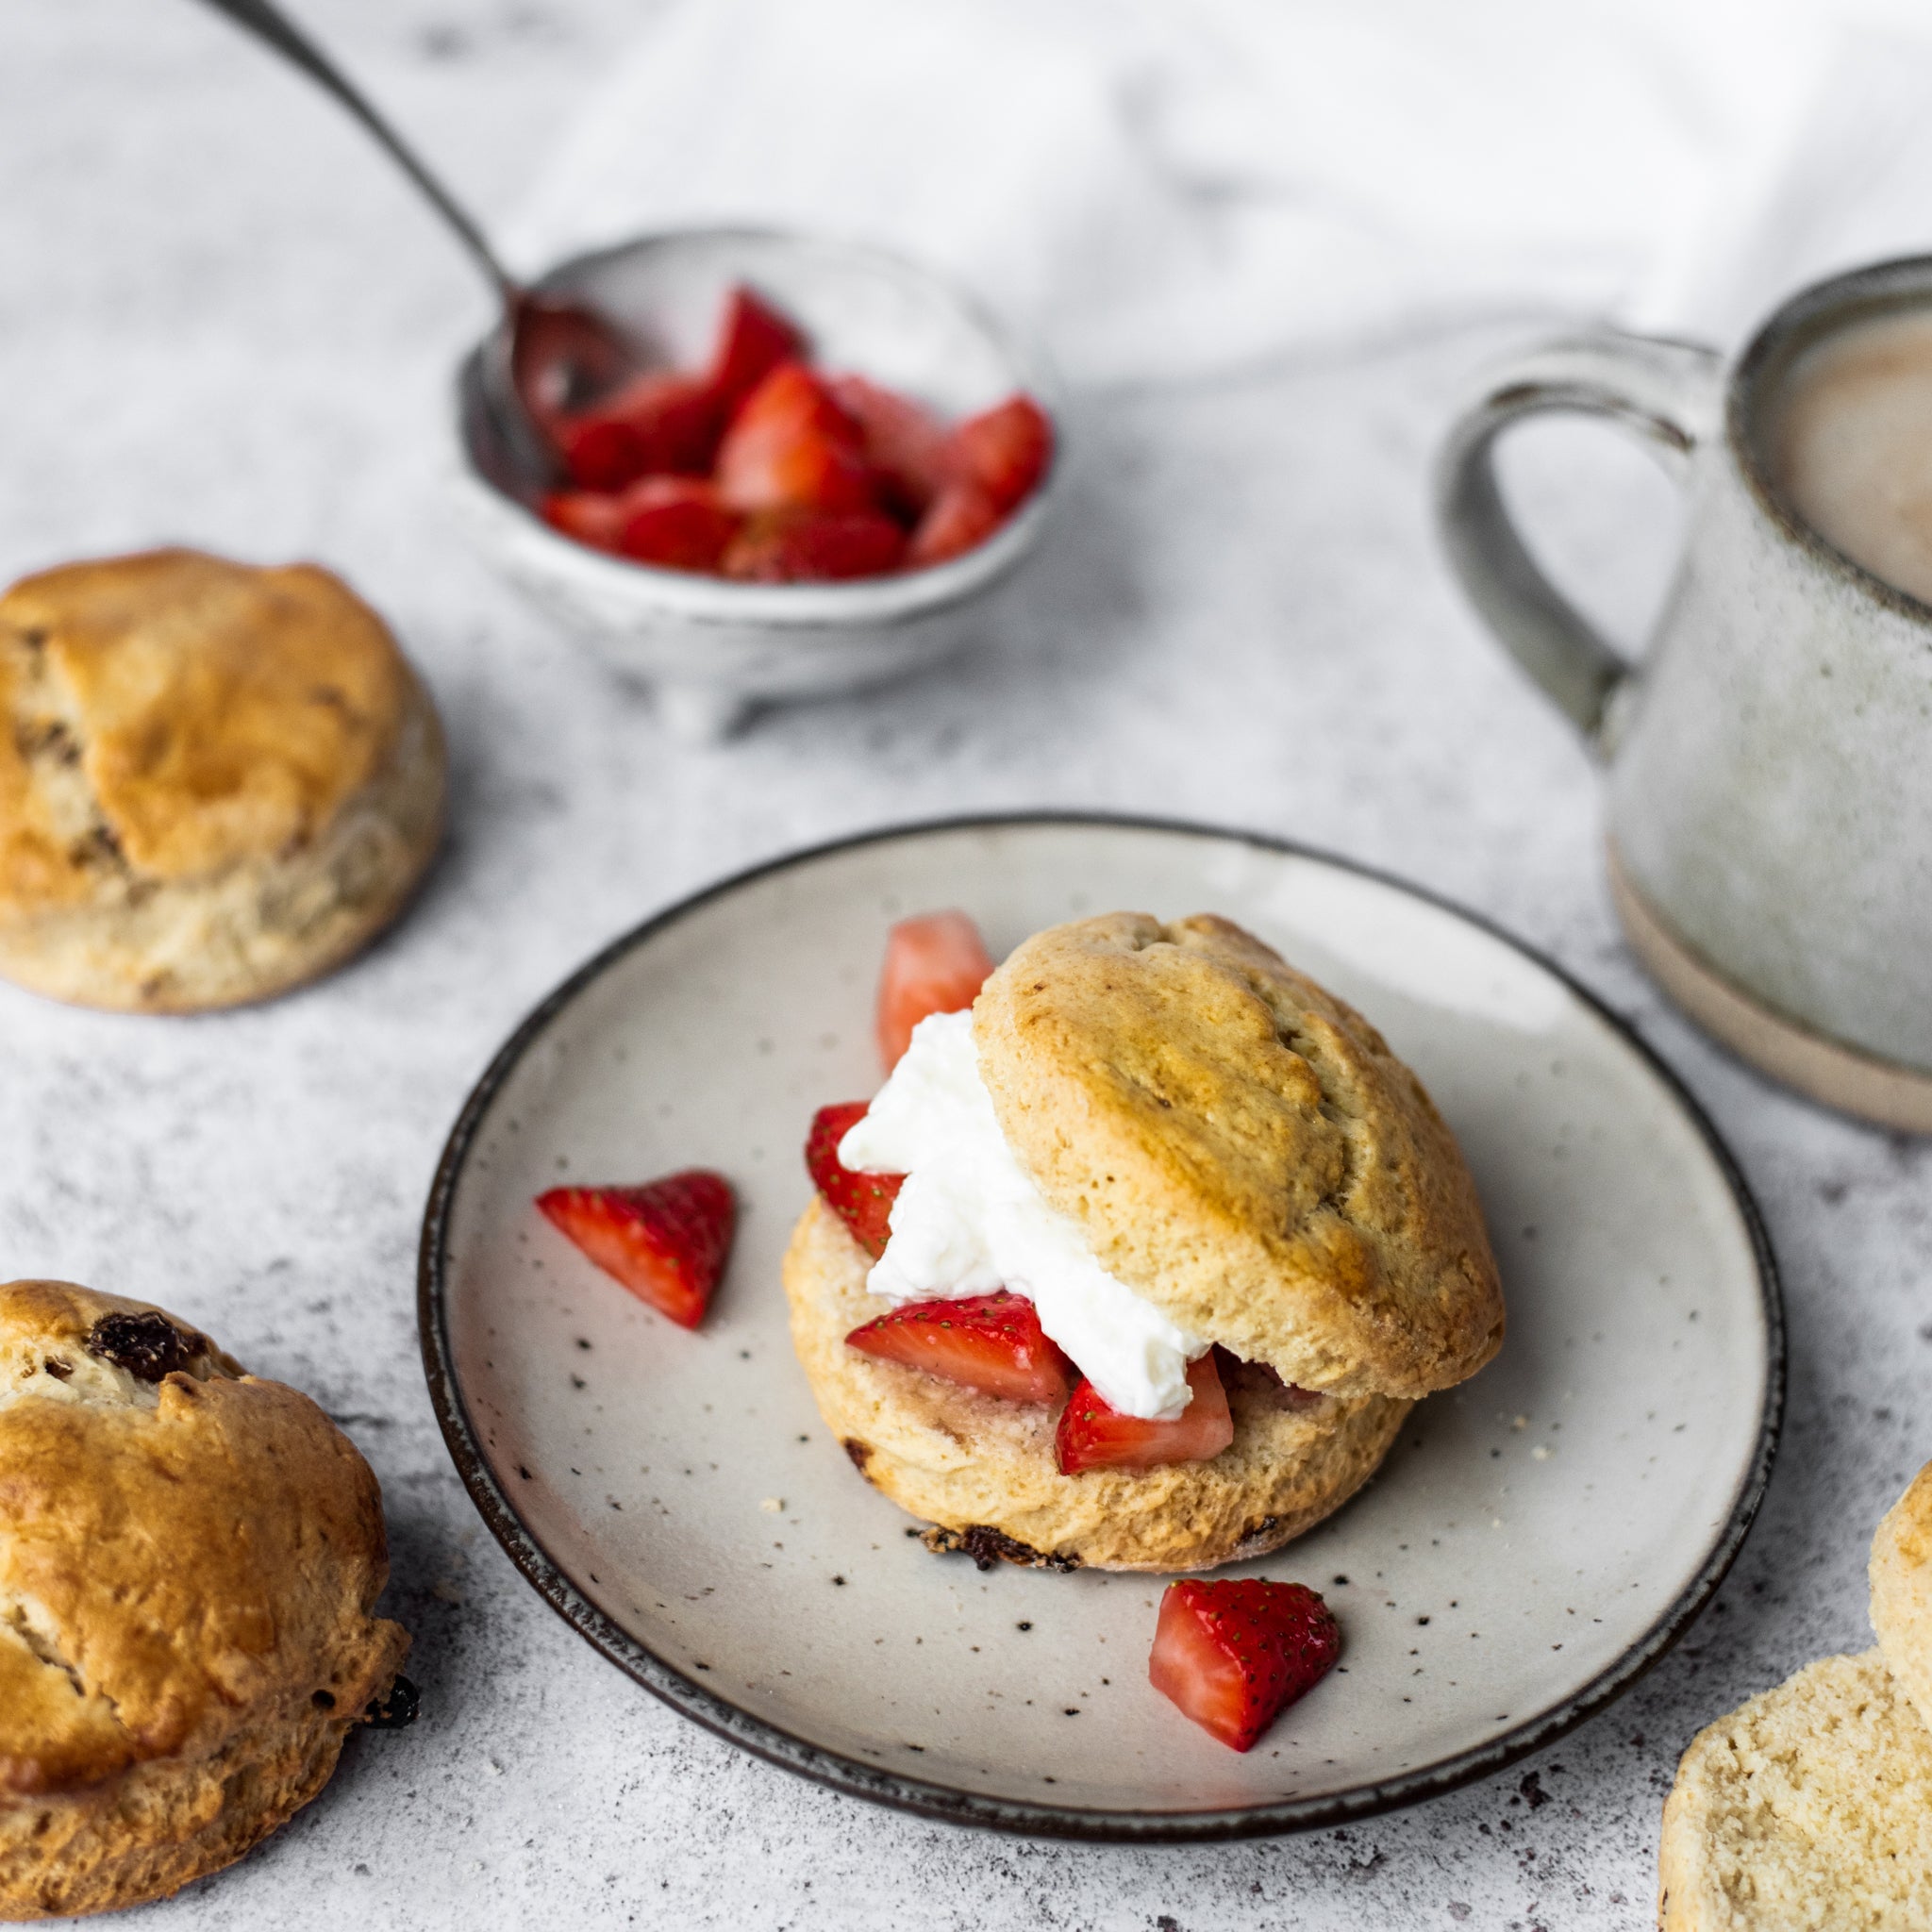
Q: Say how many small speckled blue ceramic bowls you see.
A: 0